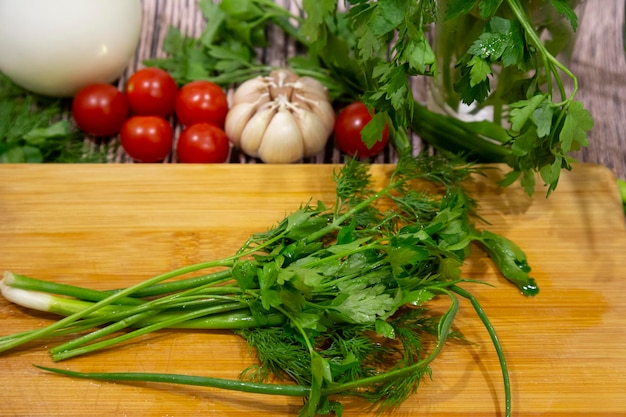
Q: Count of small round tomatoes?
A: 6